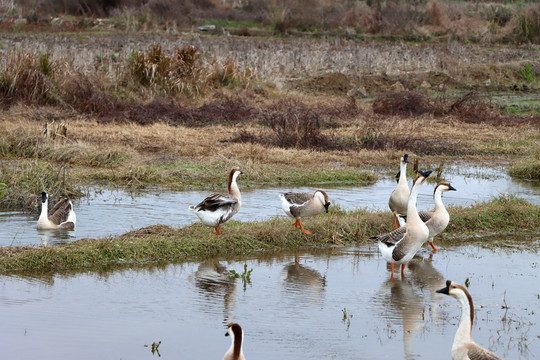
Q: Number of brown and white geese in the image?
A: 8